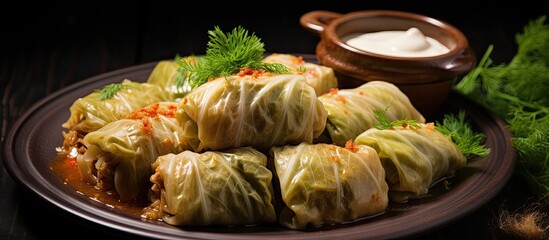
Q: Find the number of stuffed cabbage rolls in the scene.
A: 9